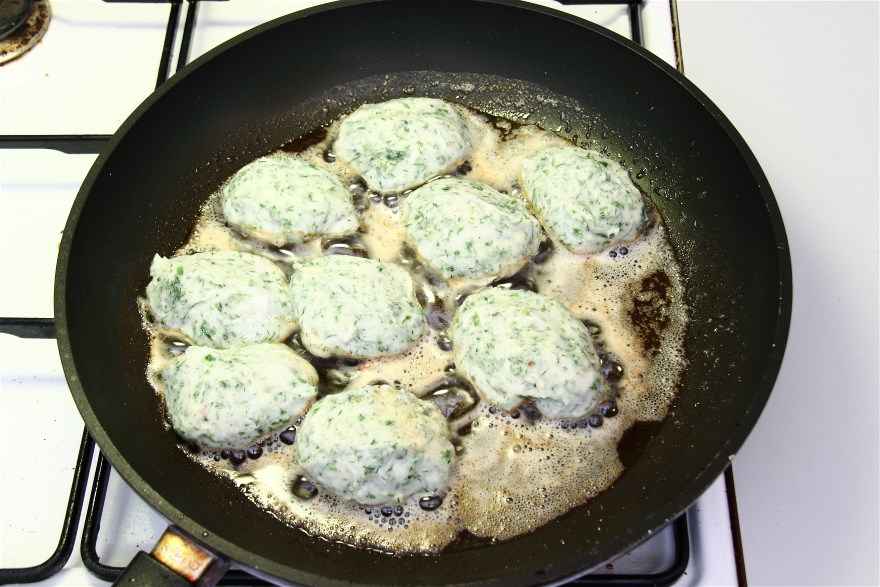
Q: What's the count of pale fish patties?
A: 9